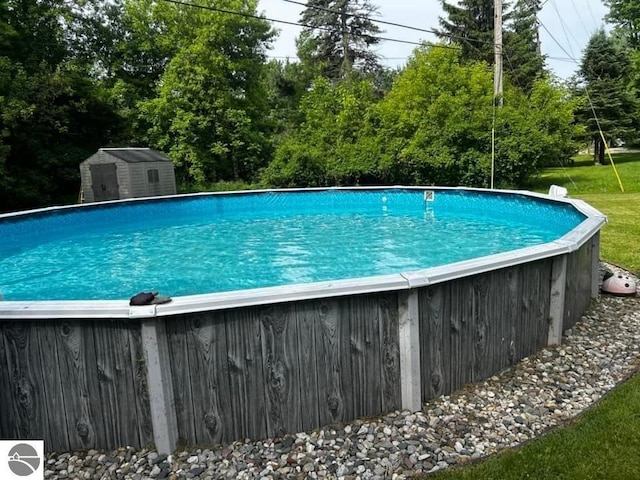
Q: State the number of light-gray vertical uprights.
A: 4